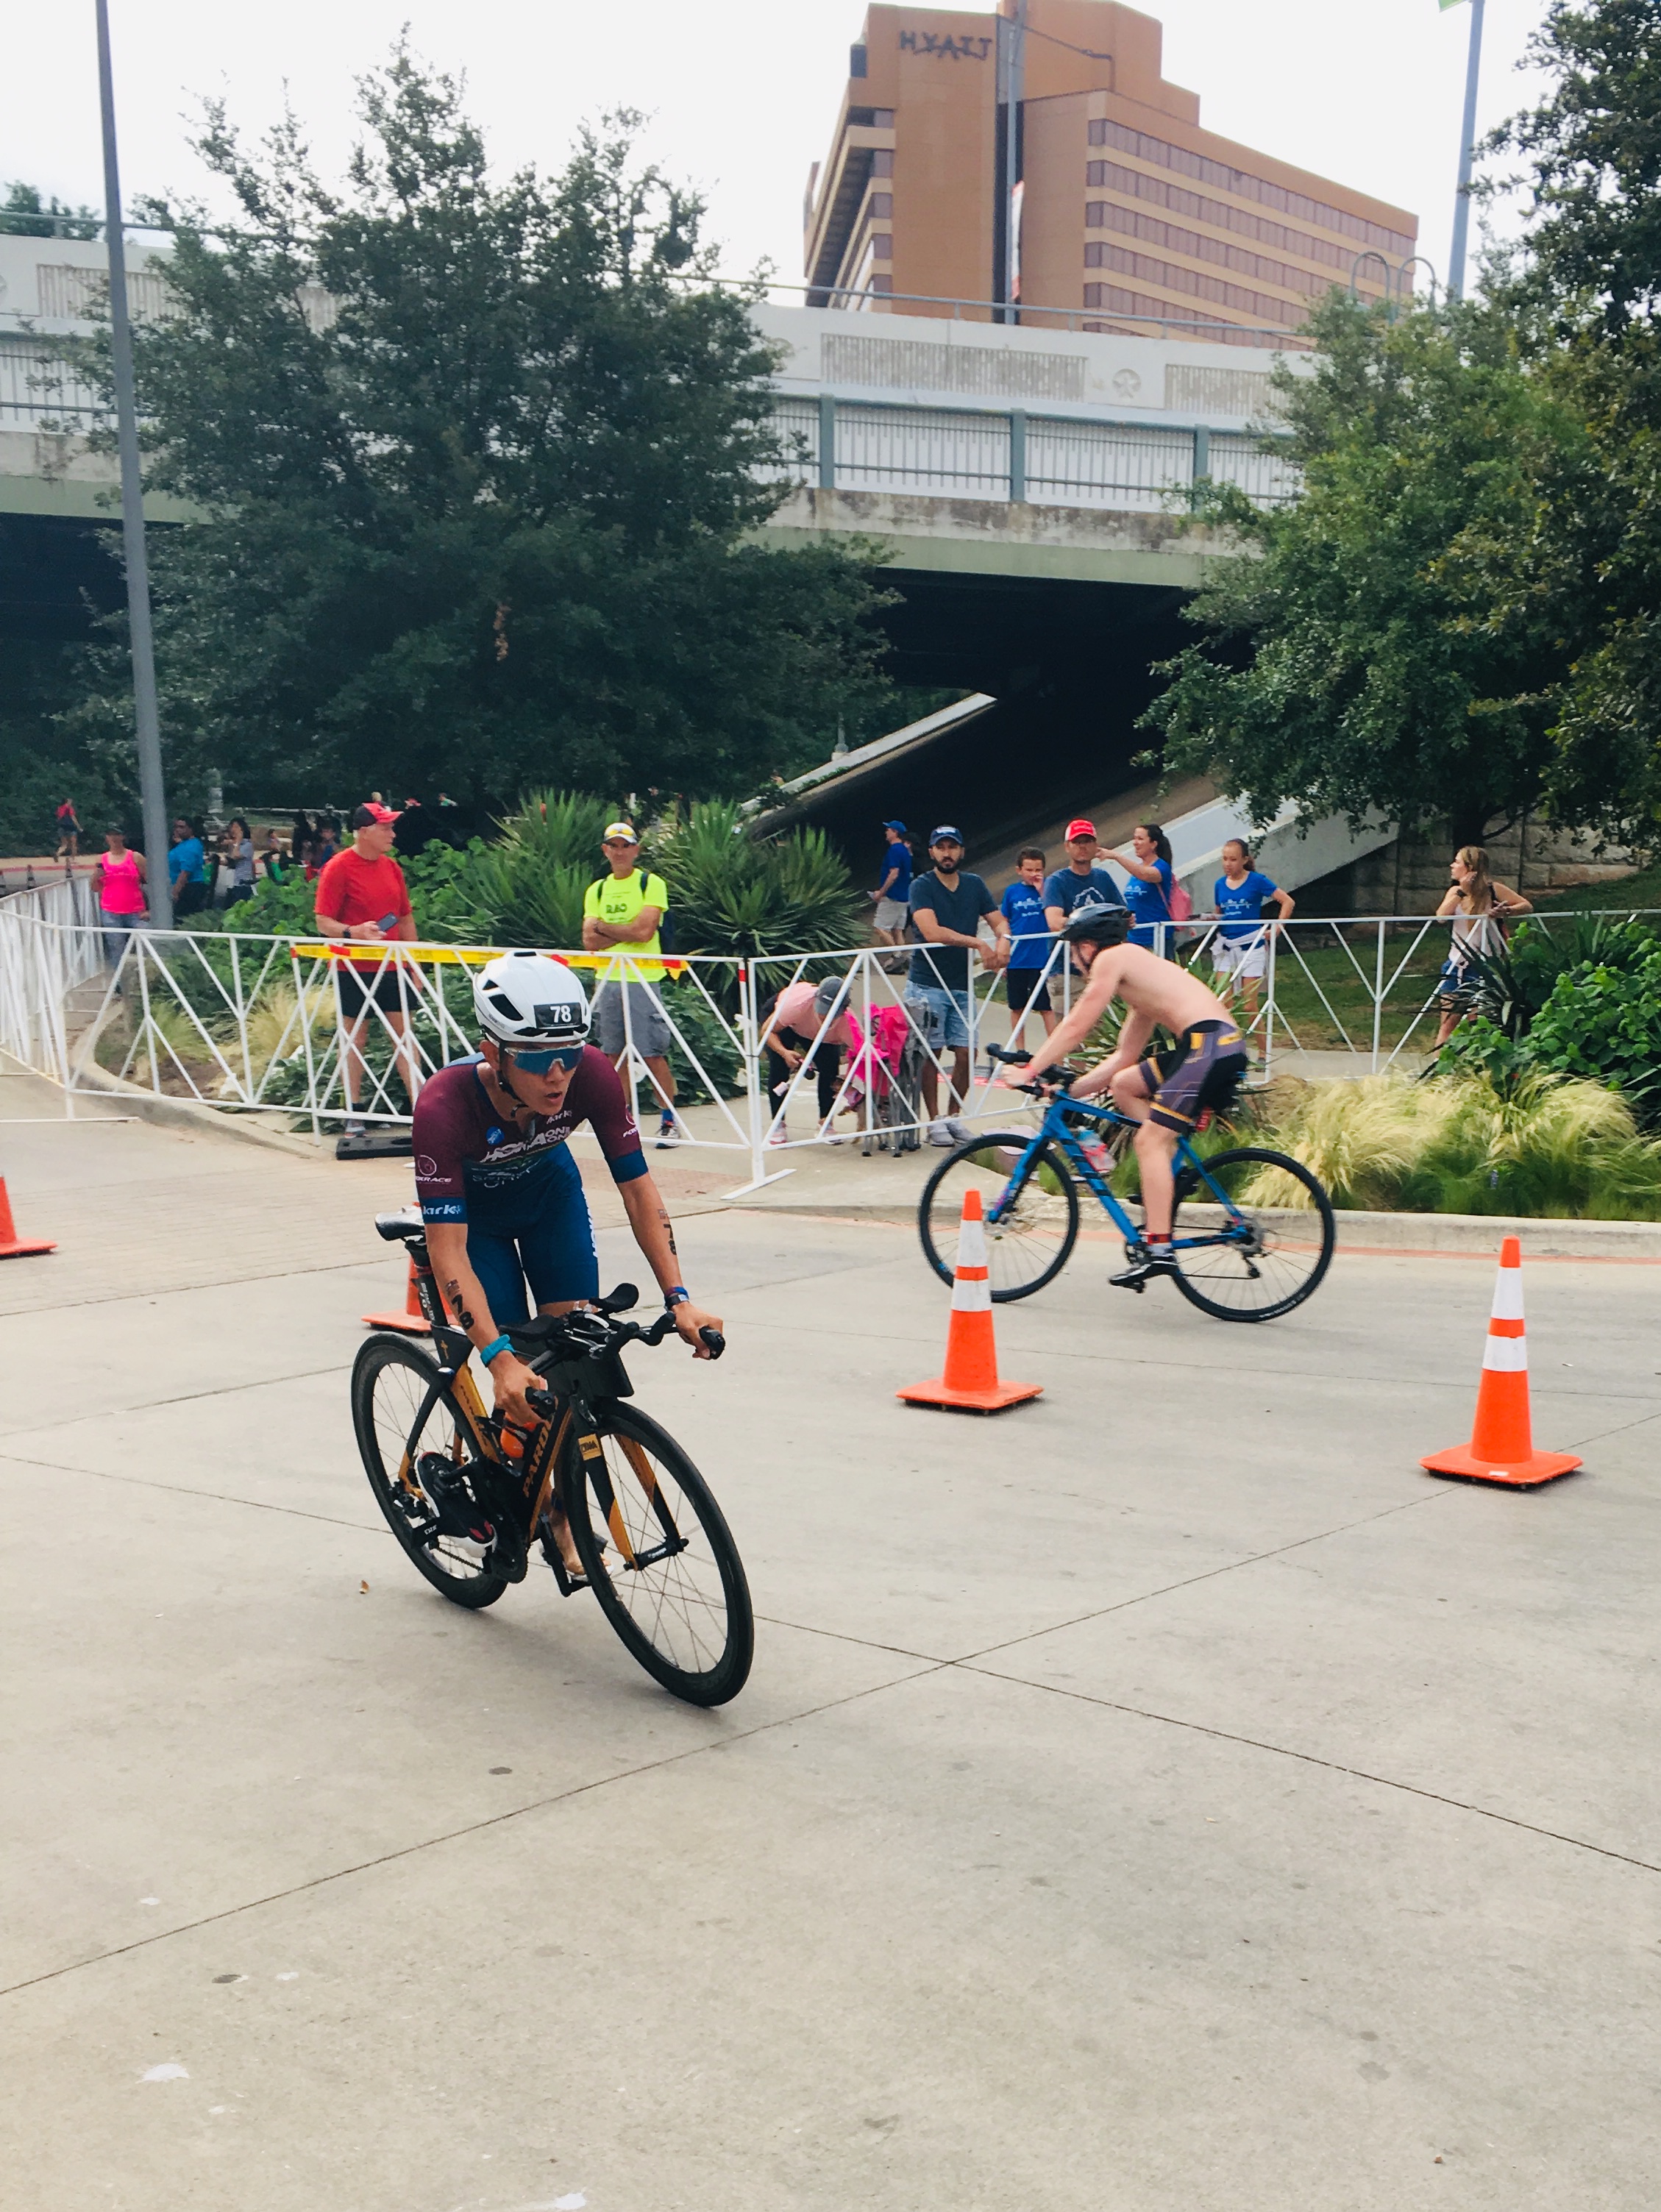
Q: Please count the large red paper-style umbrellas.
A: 0